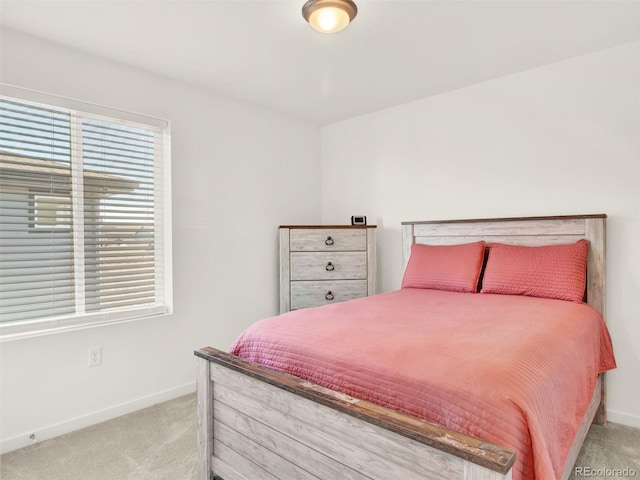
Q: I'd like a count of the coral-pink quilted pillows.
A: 2